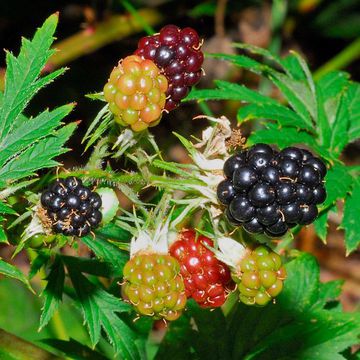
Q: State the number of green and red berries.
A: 5